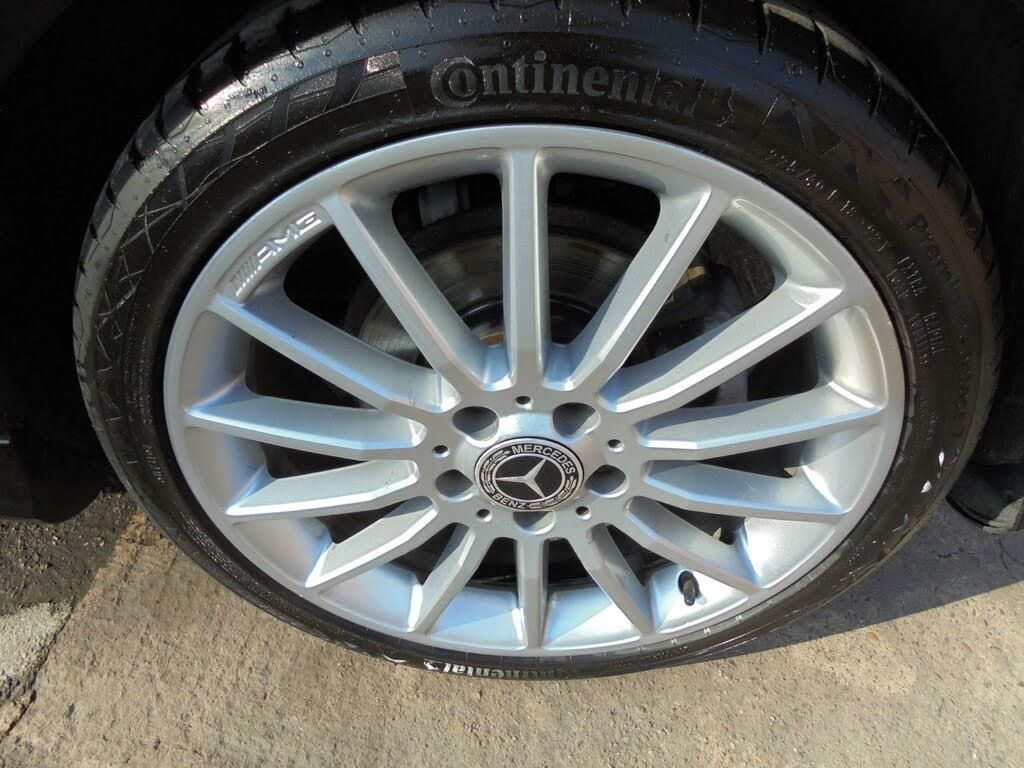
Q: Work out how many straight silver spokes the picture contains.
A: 14